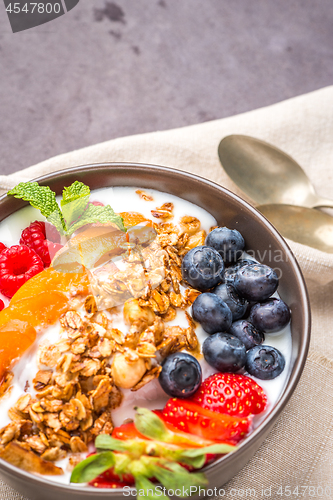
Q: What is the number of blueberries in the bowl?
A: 11